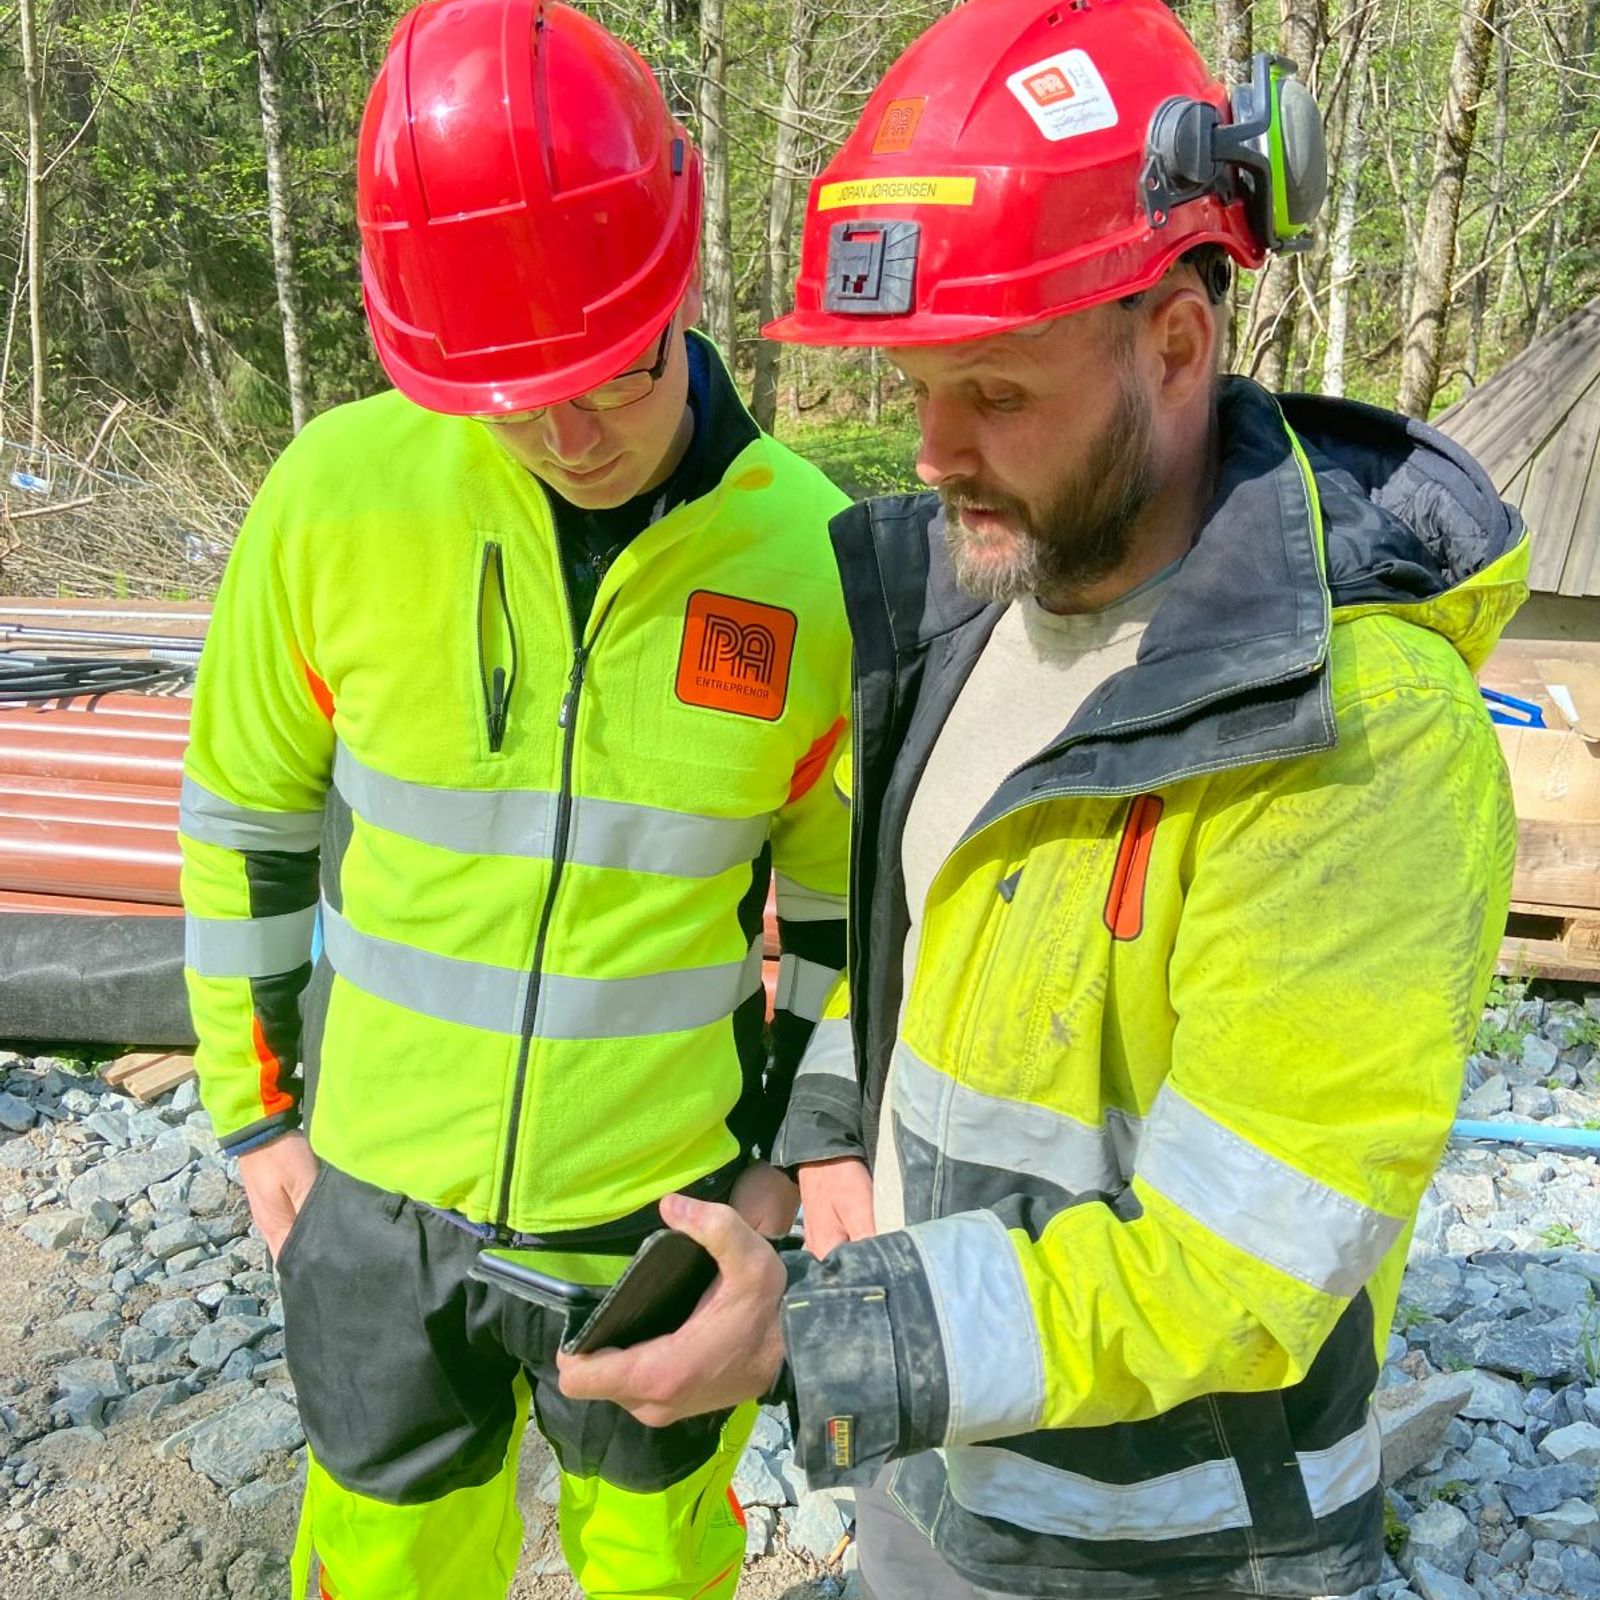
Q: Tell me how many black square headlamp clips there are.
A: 1